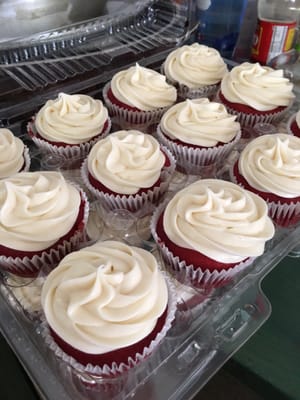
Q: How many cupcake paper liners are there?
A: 12